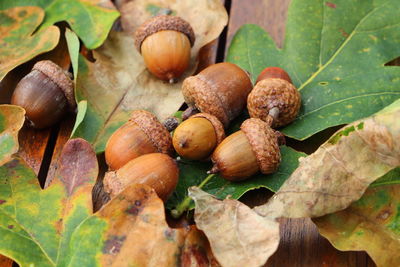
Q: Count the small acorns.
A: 8